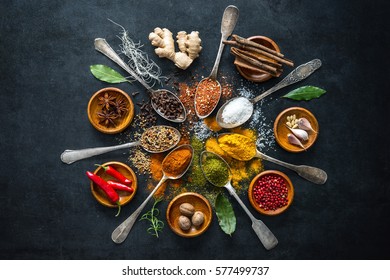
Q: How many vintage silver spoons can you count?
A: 7